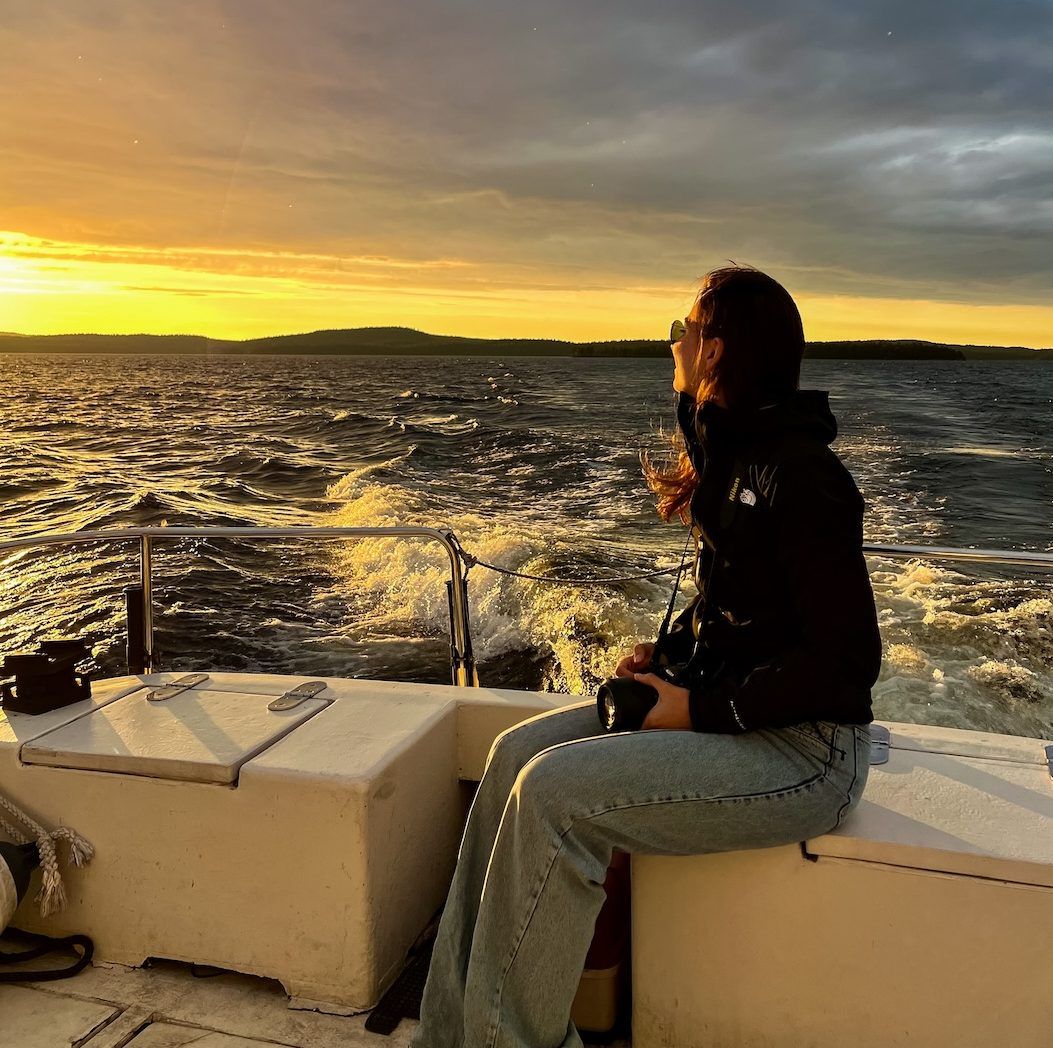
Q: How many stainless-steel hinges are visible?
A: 4